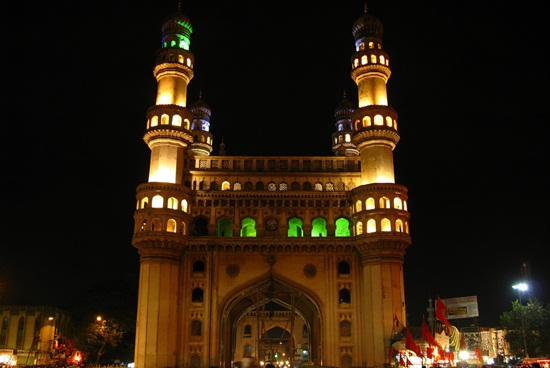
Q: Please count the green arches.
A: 5